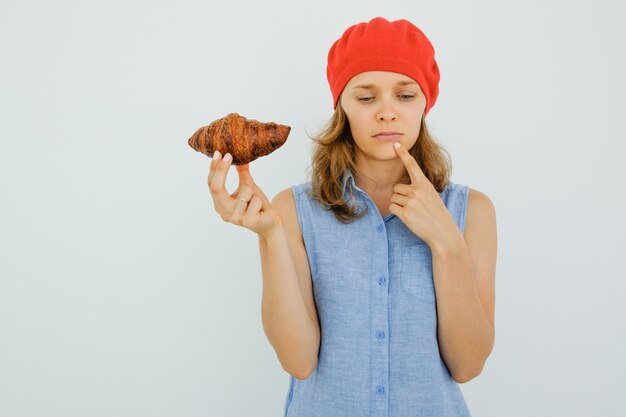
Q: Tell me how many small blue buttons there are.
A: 4